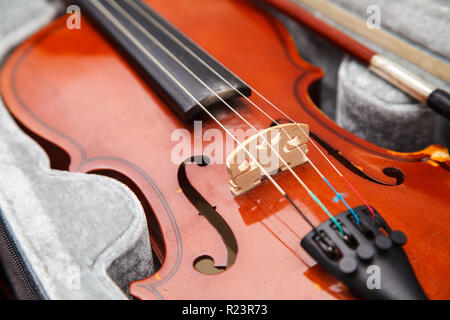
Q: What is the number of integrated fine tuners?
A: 4